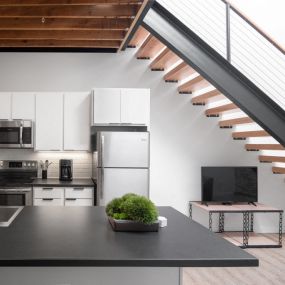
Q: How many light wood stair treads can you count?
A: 12